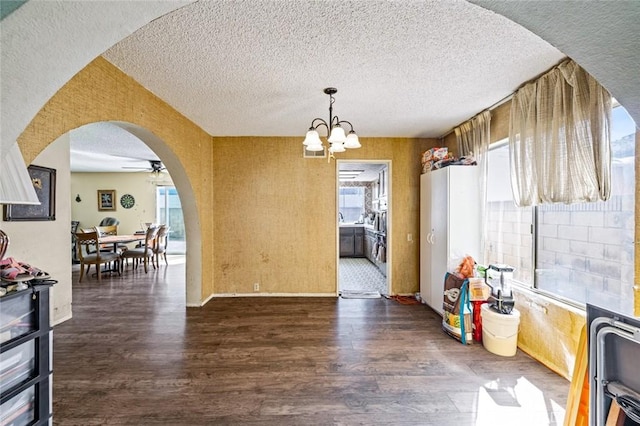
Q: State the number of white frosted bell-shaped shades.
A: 5